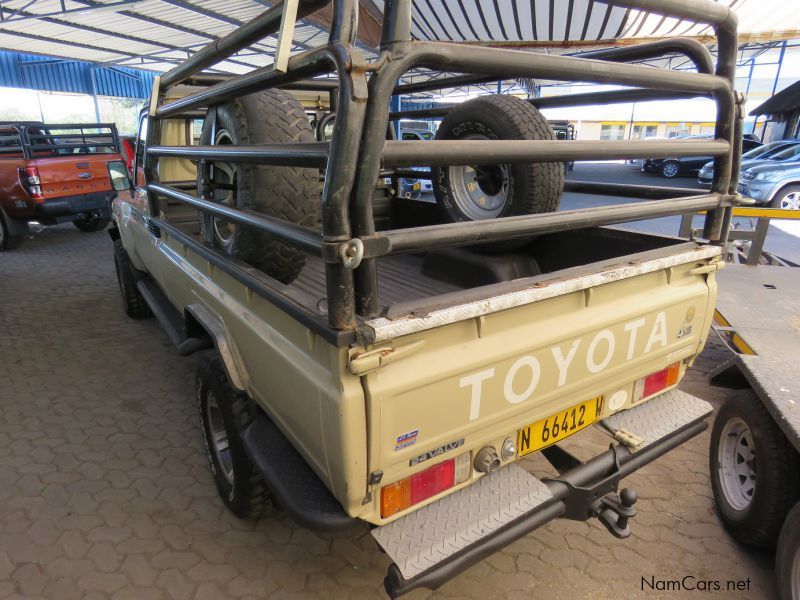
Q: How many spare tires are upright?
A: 2